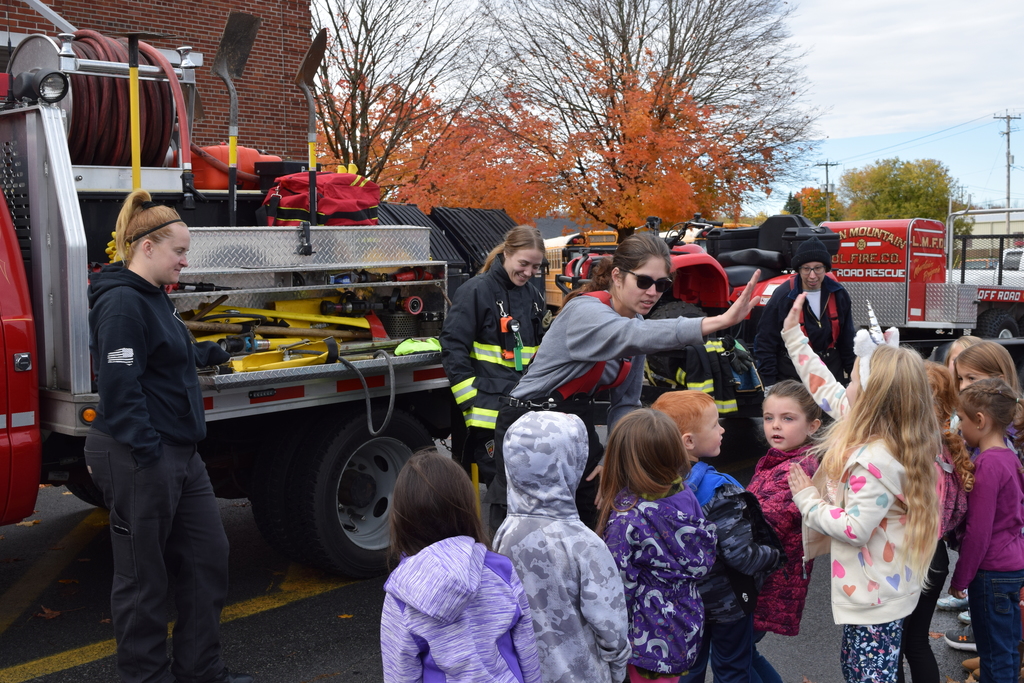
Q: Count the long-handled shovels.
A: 2